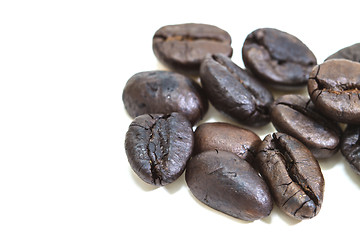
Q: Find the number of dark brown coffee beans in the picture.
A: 12